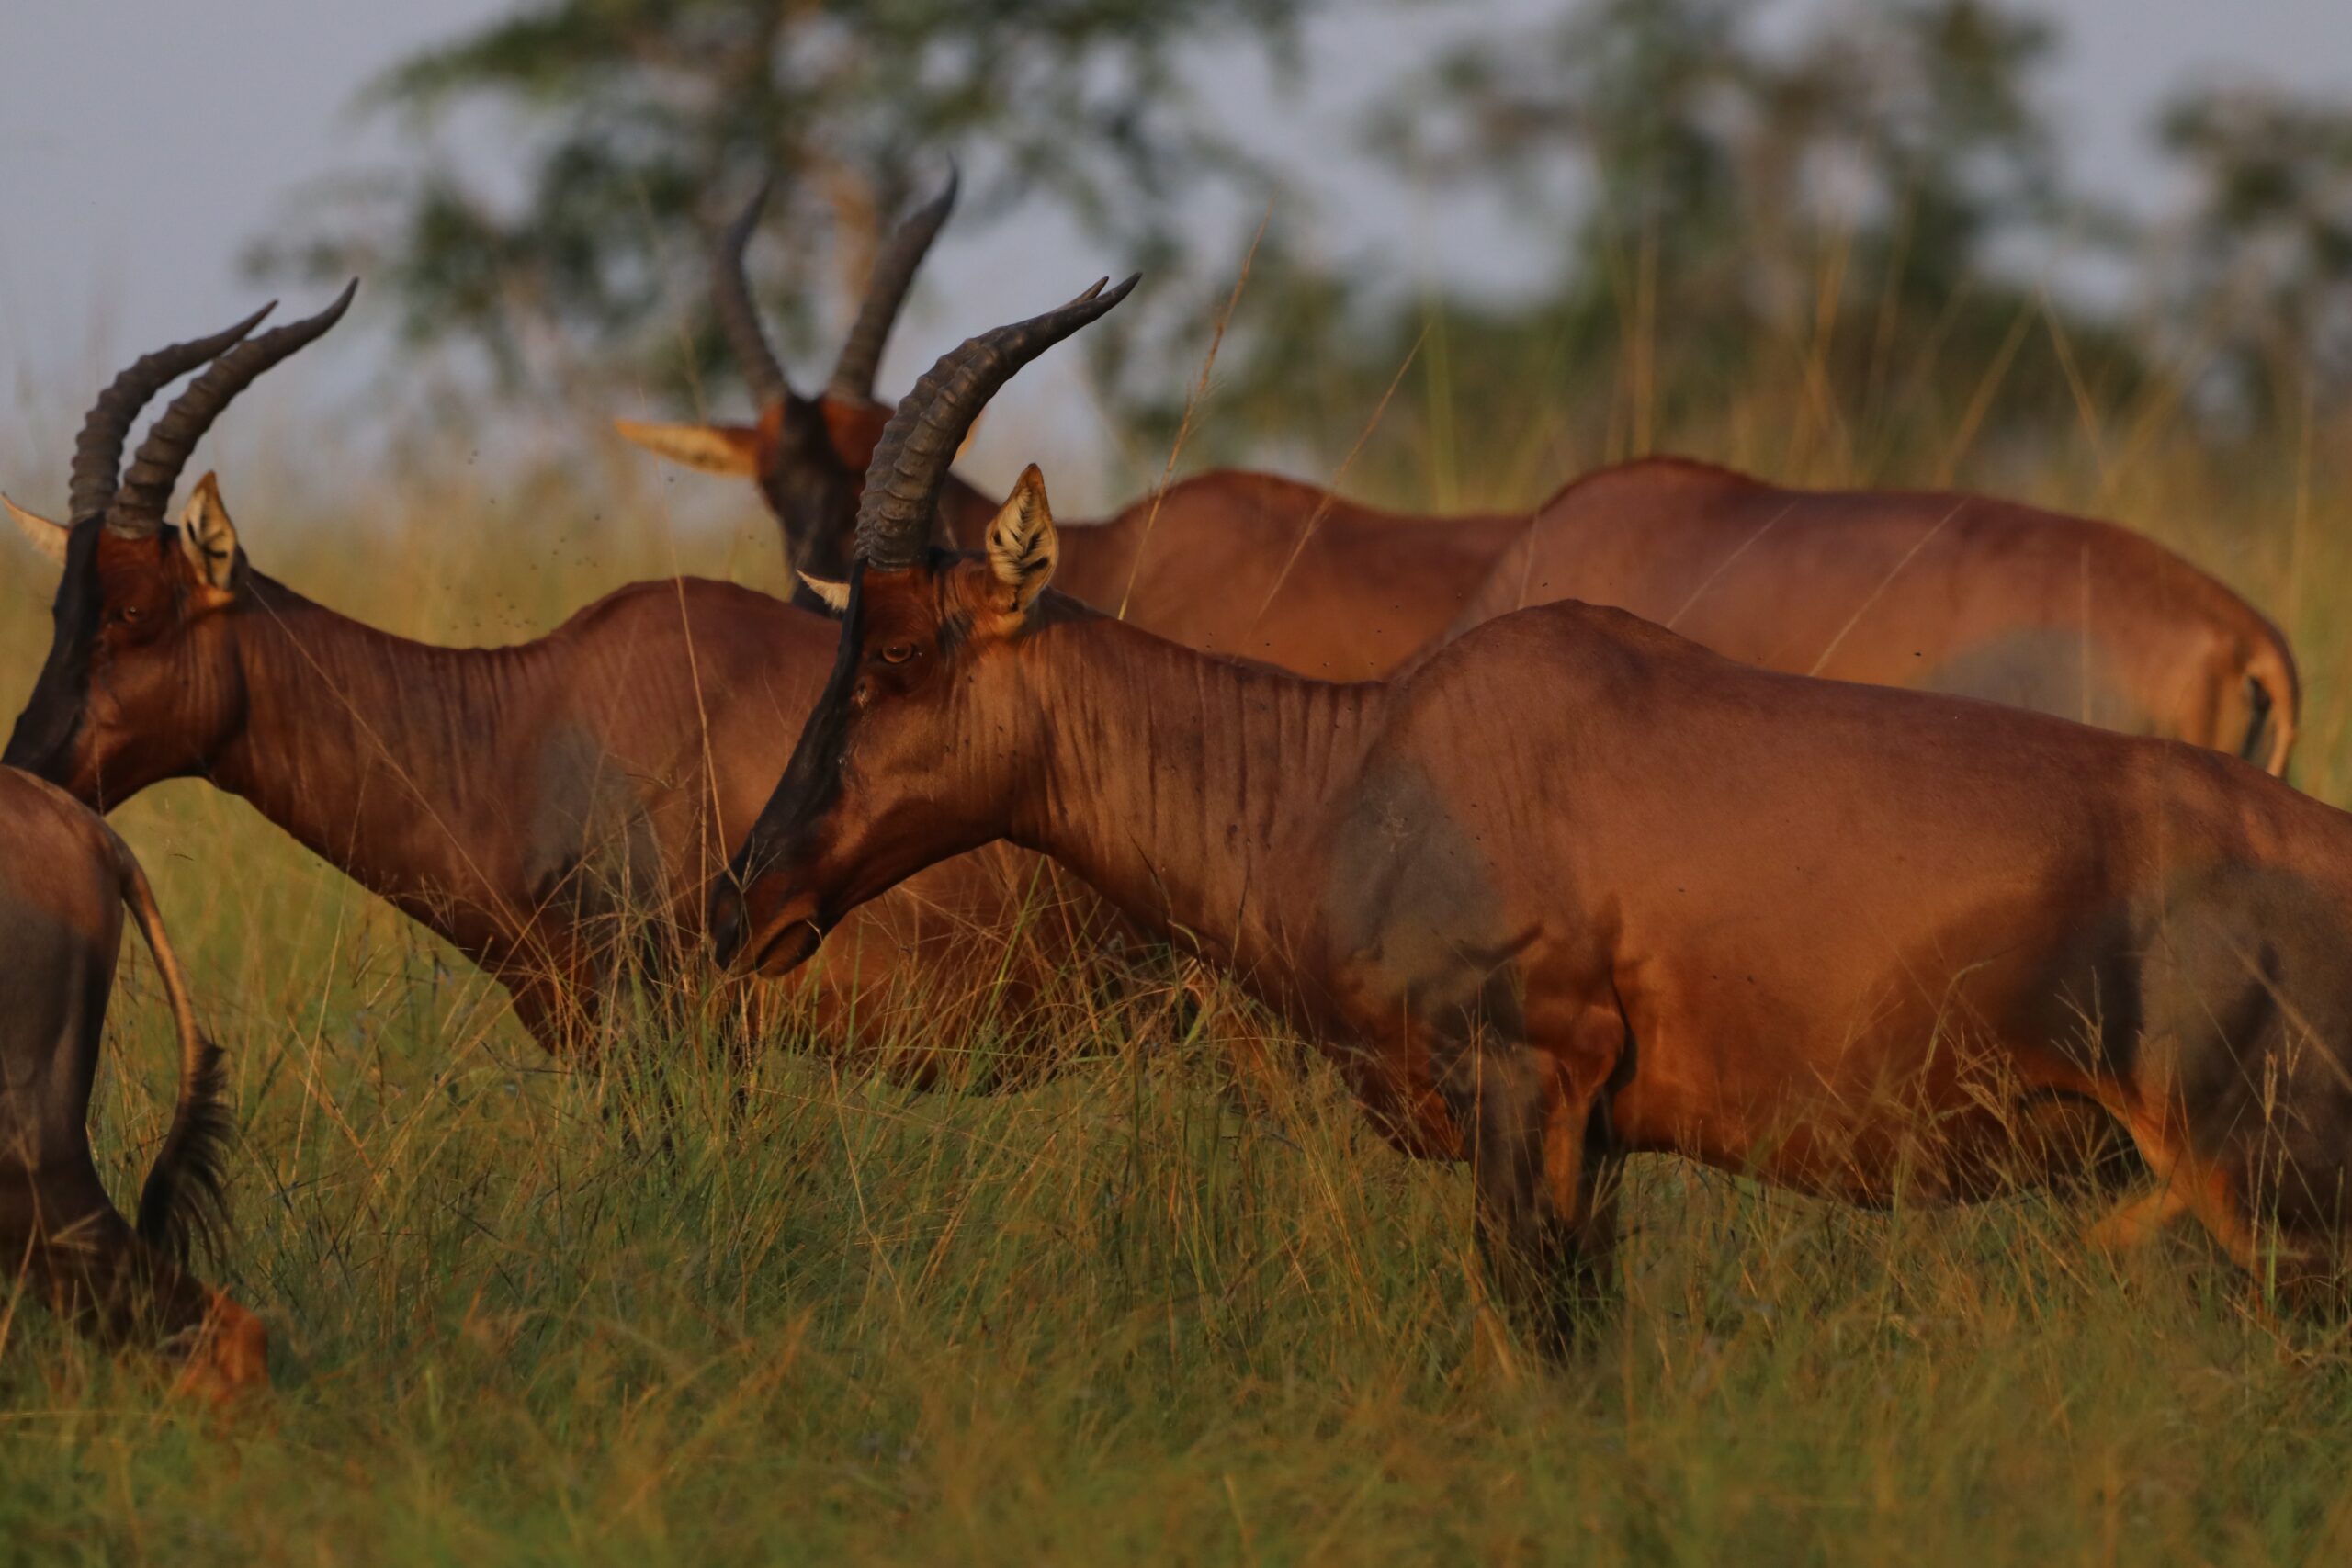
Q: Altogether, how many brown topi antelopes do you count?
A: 5